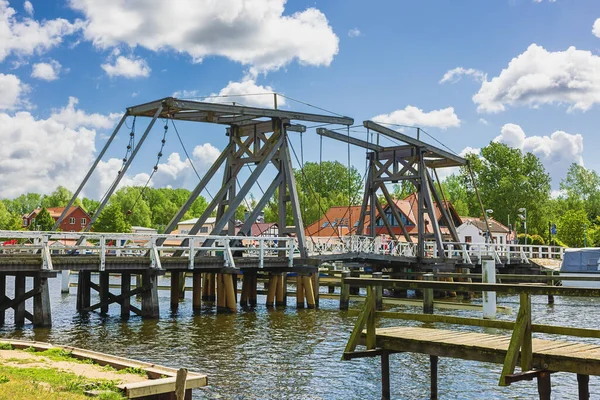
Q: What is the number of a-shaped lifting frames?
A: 2